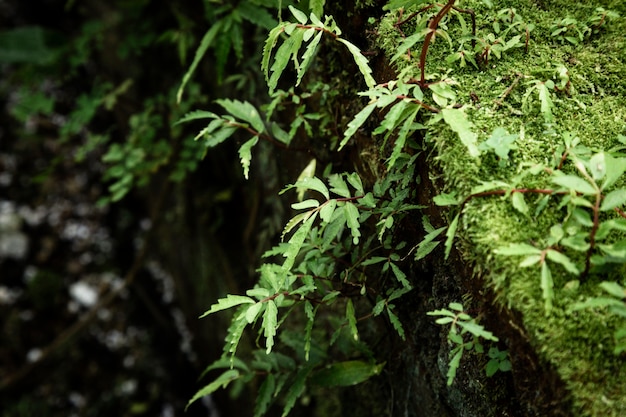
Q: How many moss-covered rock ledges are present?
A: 1